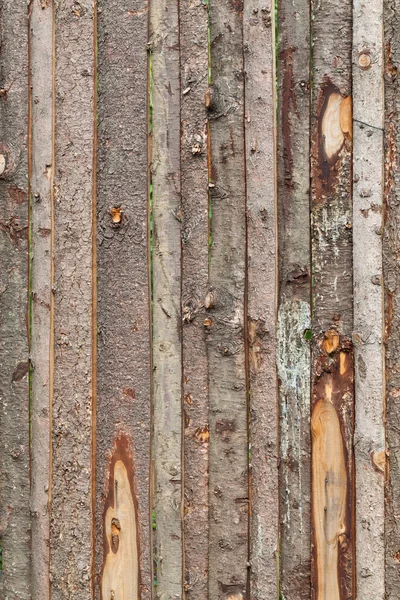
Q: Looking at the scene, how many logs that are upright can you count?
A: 12